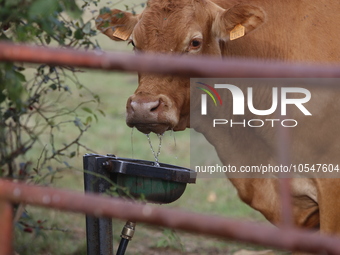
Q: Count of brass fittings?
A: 1